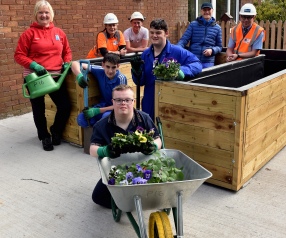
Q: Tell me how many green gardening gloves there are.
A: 8